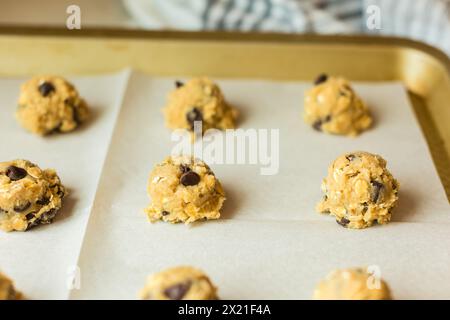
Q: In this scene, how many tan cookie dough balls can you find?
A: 9